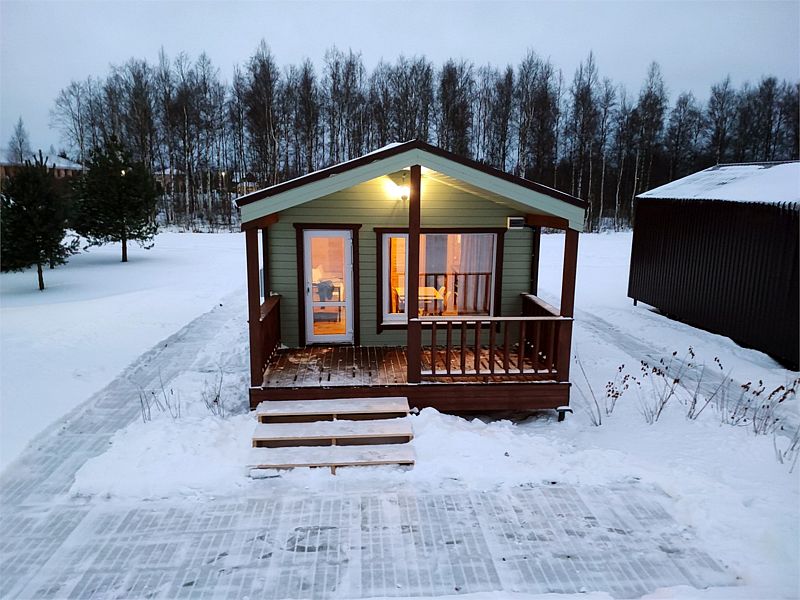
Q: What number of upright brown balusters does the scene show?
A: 9